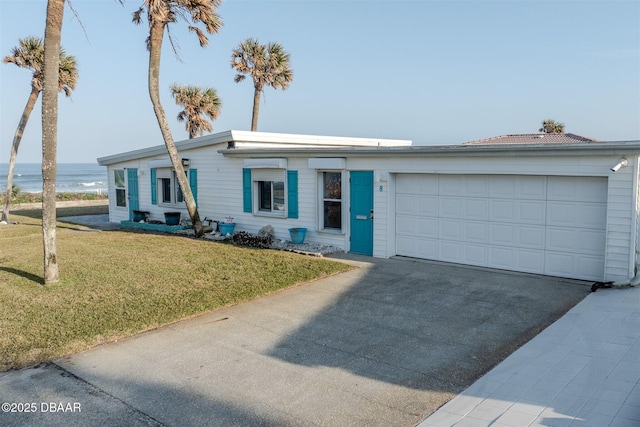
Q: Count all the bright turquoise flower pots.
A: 2